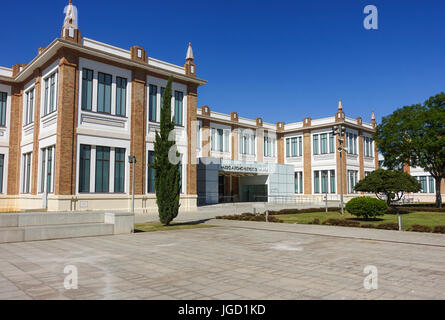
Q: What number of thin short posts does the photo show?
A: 3